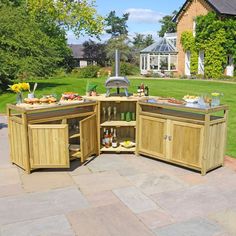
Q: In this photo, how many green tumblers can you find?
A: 3